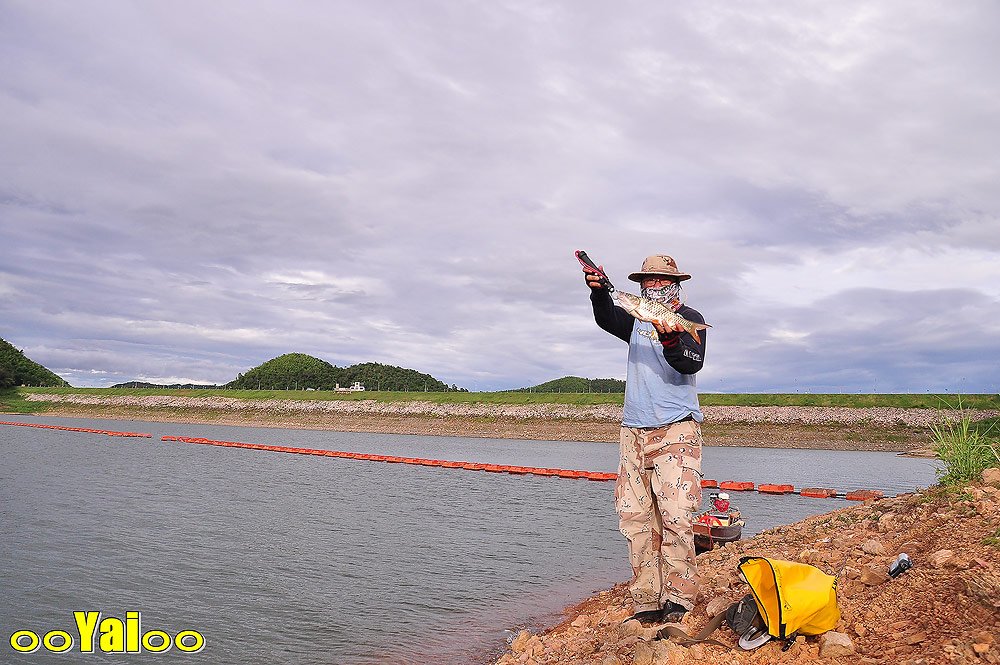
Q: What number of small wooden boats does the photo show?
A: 1